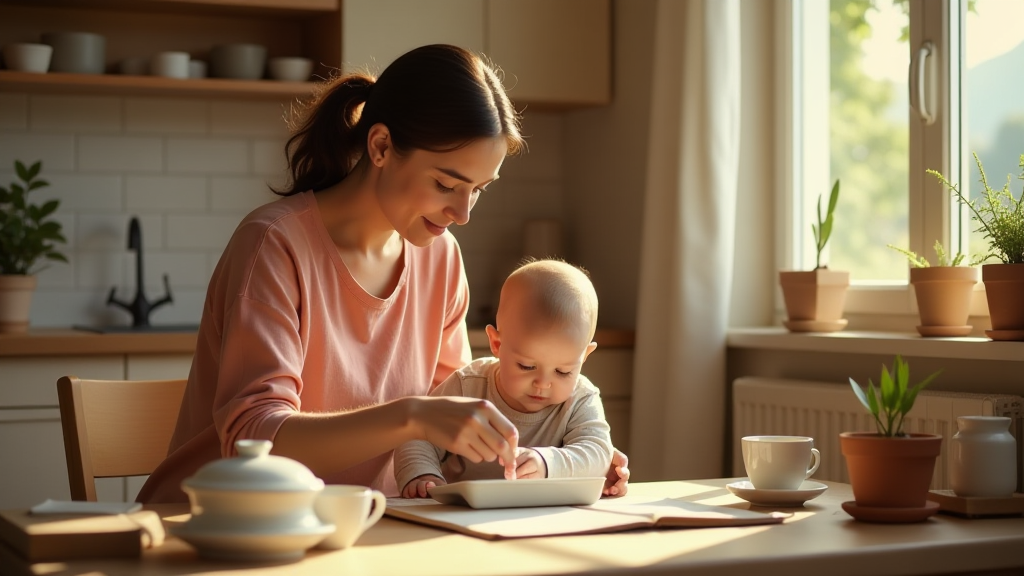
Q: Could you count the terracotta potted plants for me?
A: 5